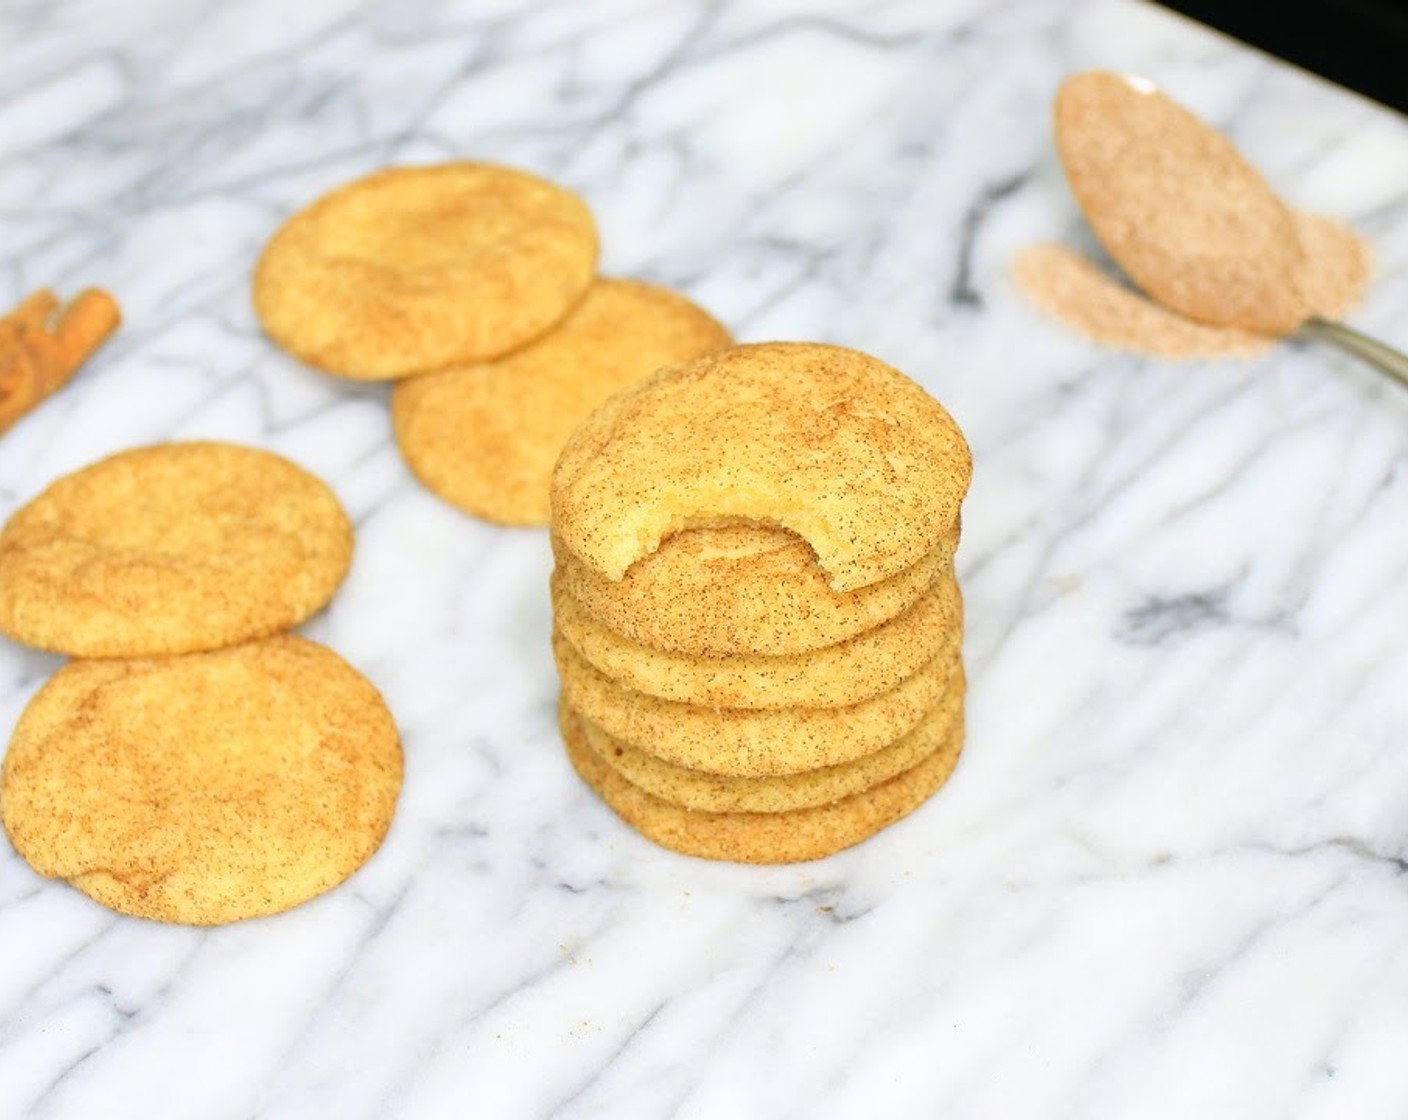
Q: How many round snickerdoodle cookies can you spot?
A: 10